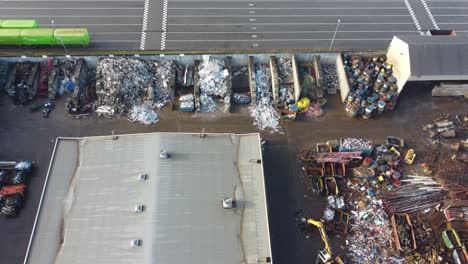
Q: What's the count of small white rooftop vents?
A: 5